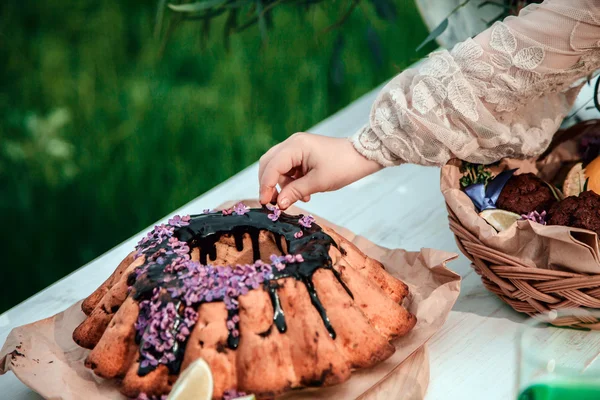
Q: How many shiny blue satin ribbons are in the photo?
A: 1